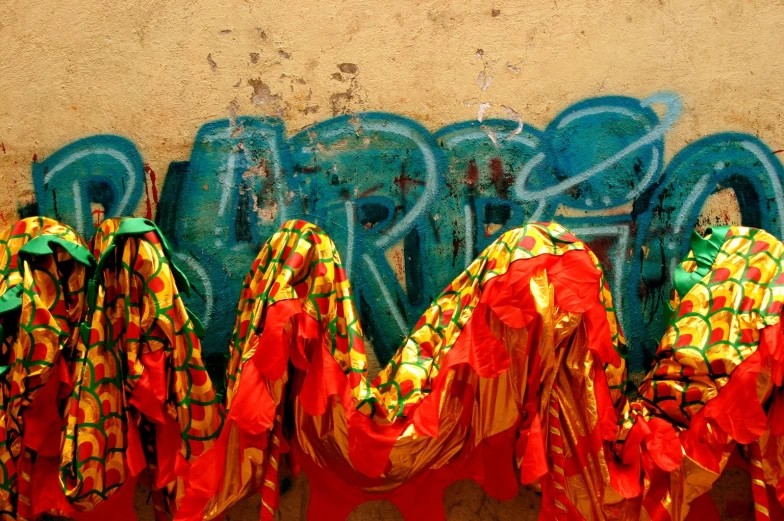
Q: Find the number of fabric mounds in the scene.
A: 5